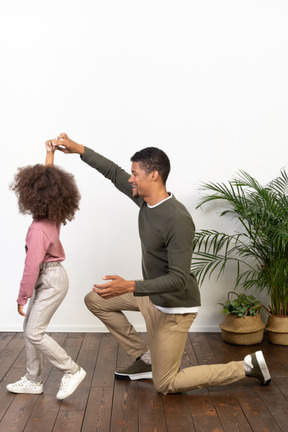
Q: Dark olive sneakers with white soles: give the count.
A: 2